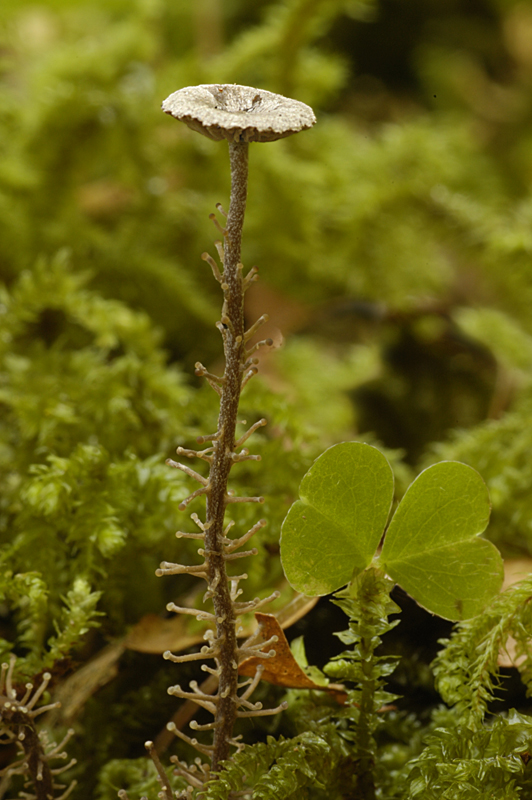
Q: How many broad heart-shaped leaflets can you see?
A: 2